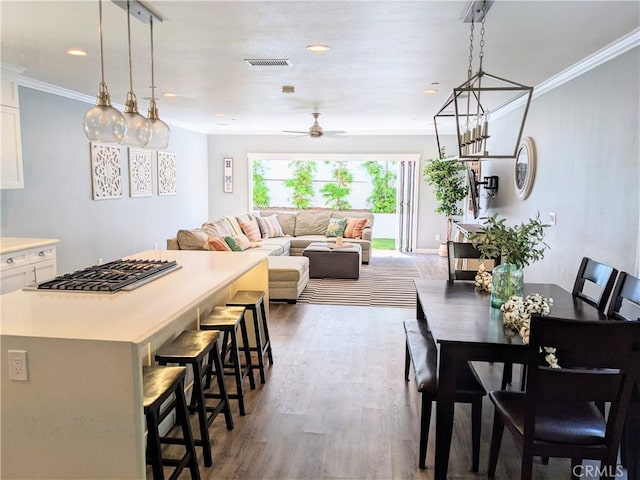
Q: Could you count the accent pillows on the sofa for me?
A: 6